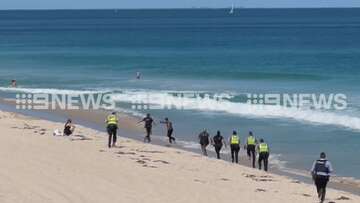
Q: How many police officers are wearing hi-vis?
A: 4